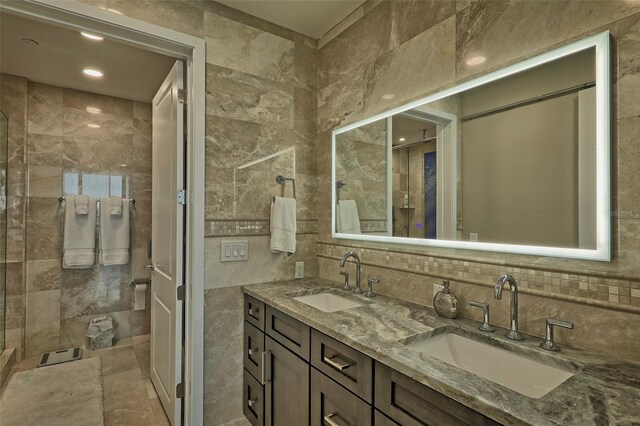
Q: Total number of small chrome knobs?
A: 3